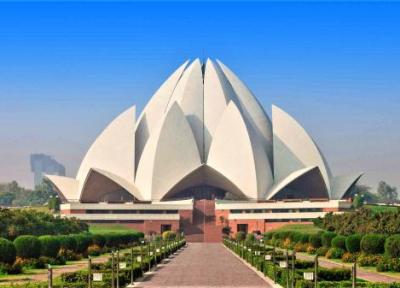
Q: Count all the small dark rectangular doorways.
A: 2